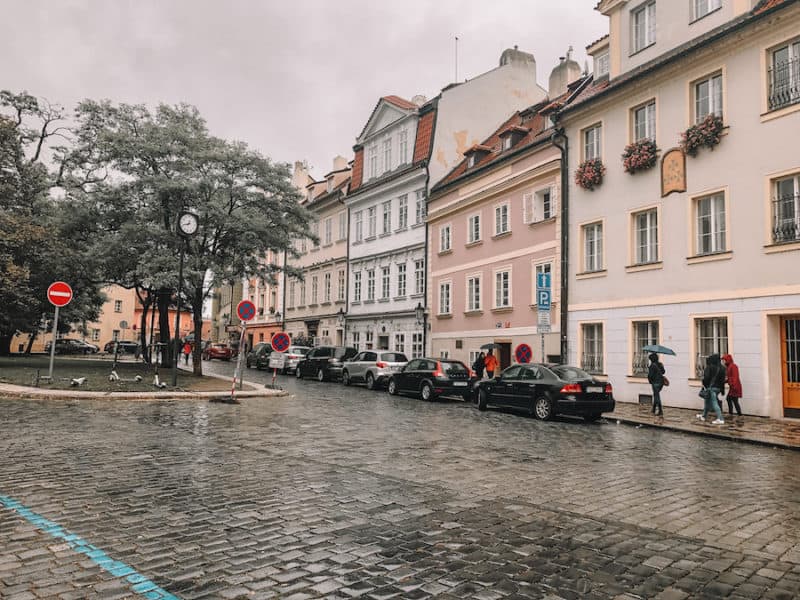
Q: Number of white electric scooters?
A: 3